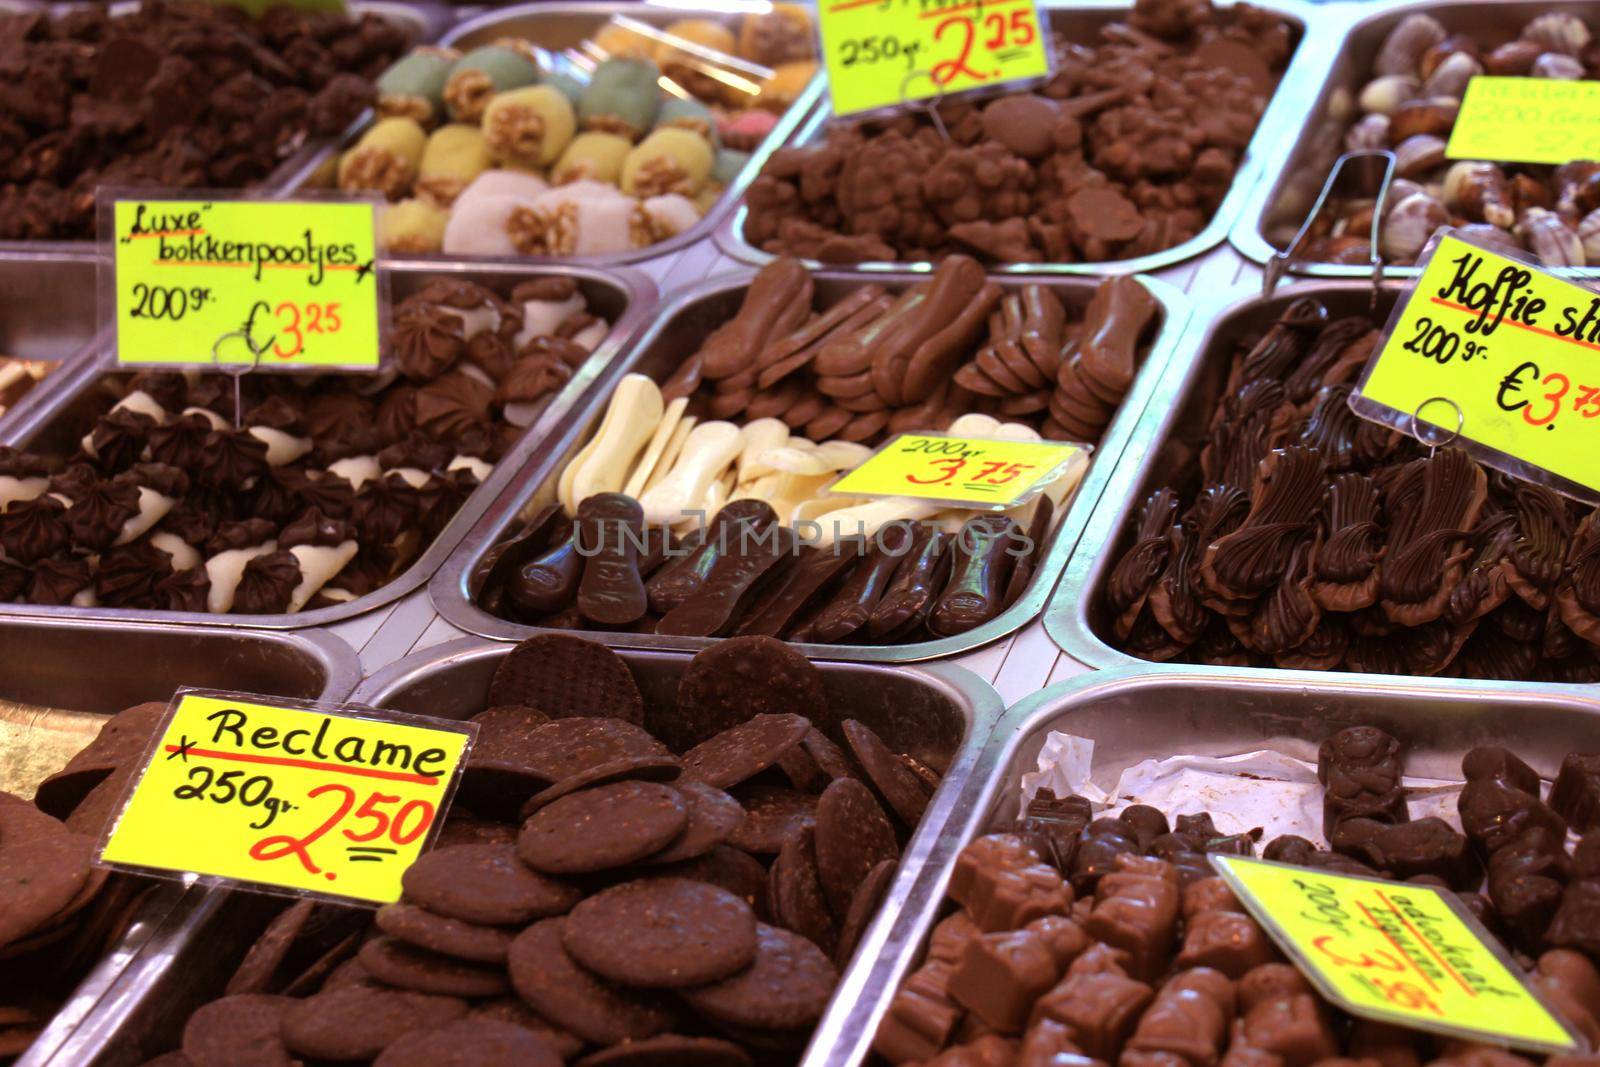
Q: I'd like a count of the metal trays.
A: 11